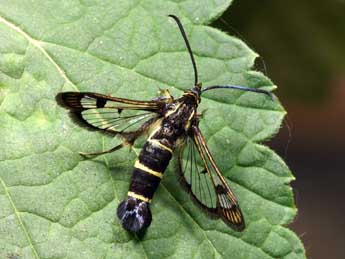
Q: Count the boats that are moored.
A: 0